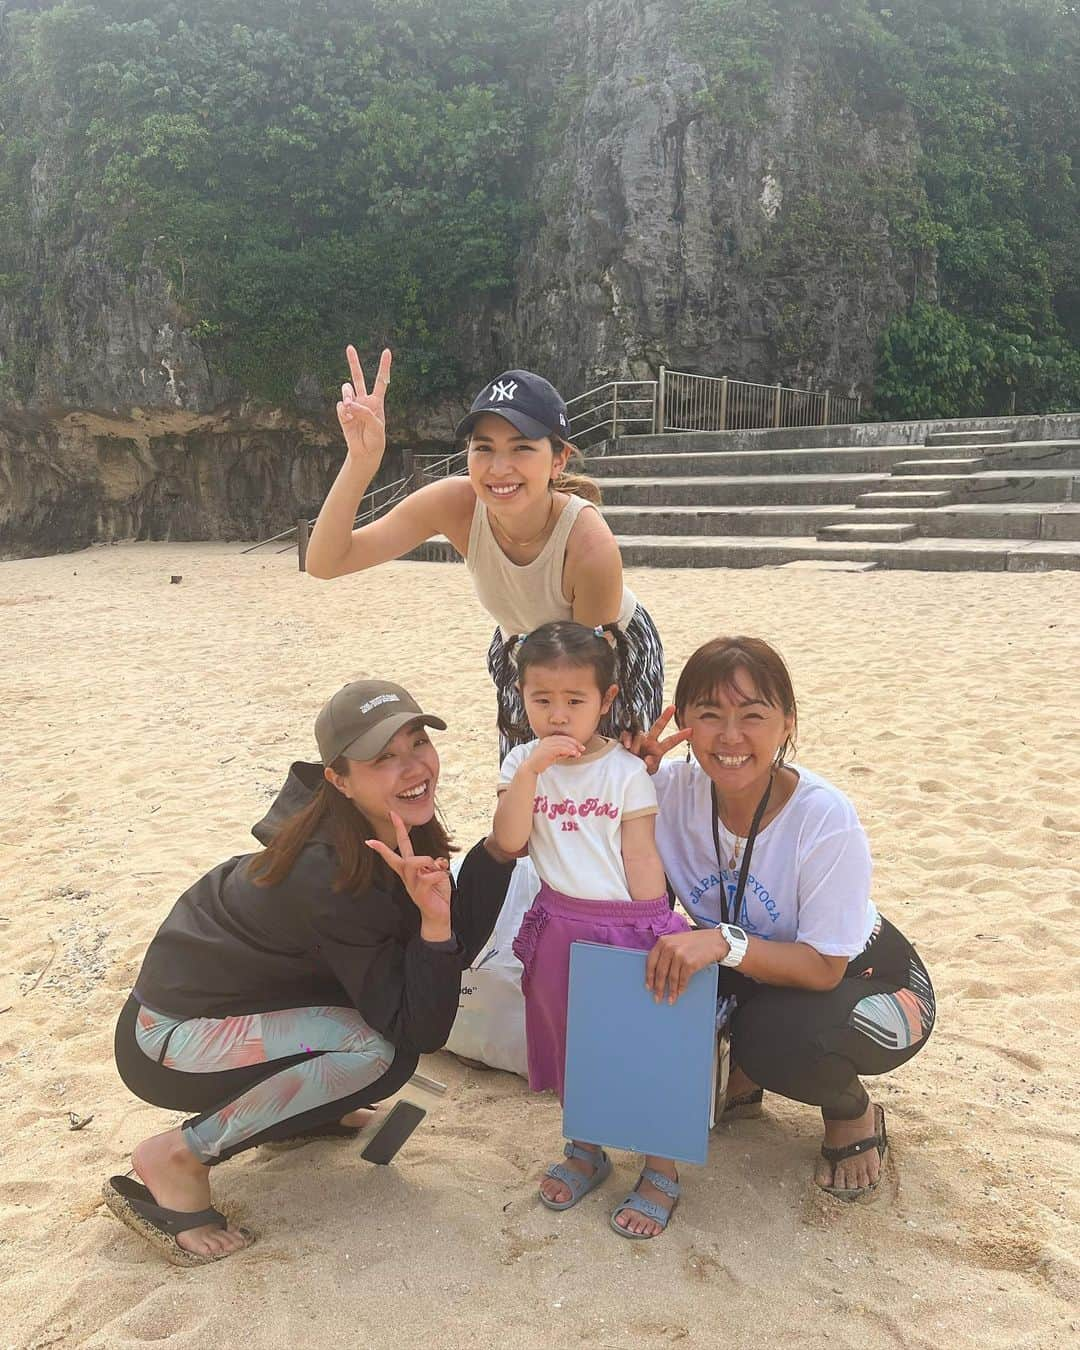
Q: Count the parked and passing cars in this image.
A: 0